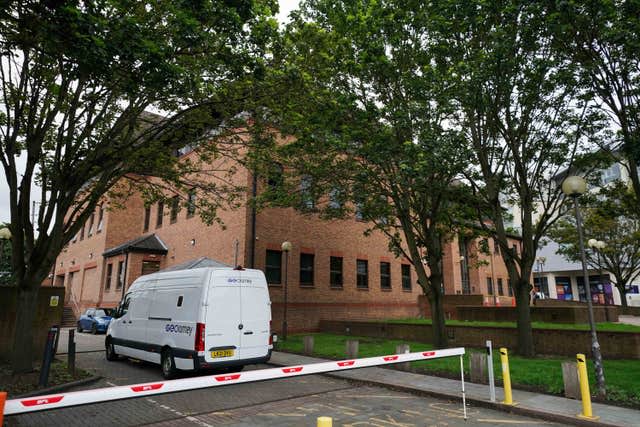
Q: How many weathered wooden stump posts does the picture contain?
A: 5